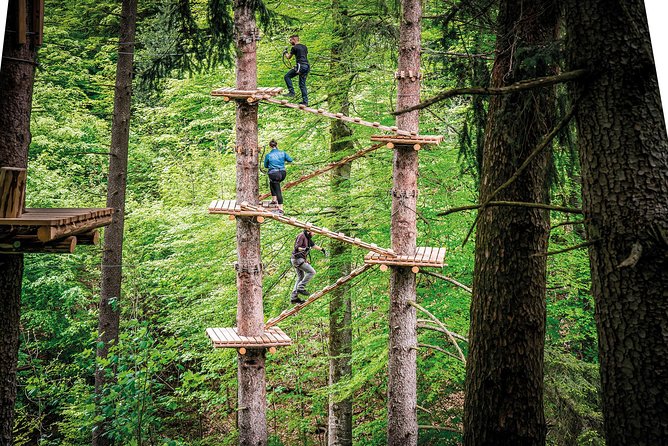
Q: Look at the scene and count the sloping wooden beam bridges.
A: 4